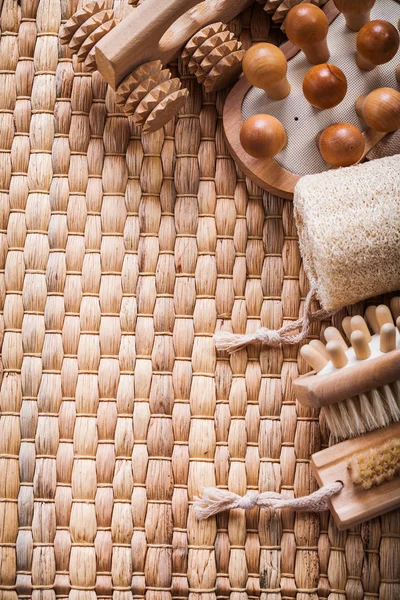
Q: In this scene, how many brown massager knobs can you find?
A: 8